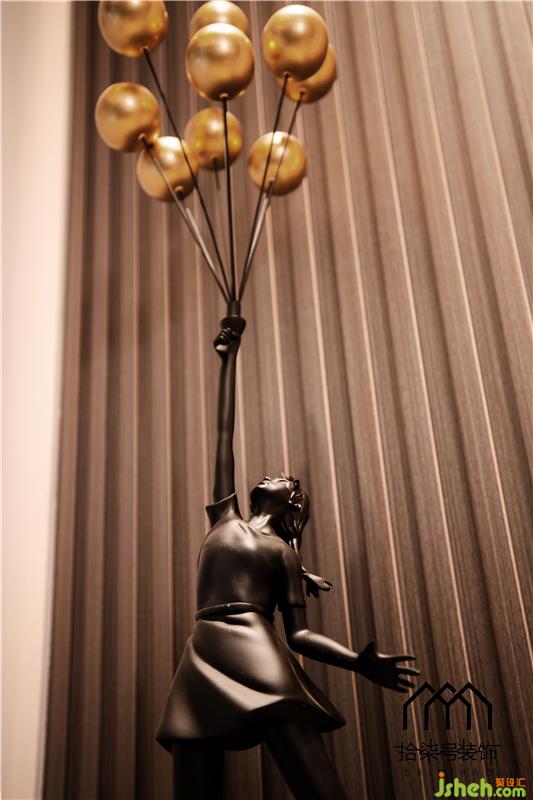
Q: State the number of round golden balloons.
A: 9